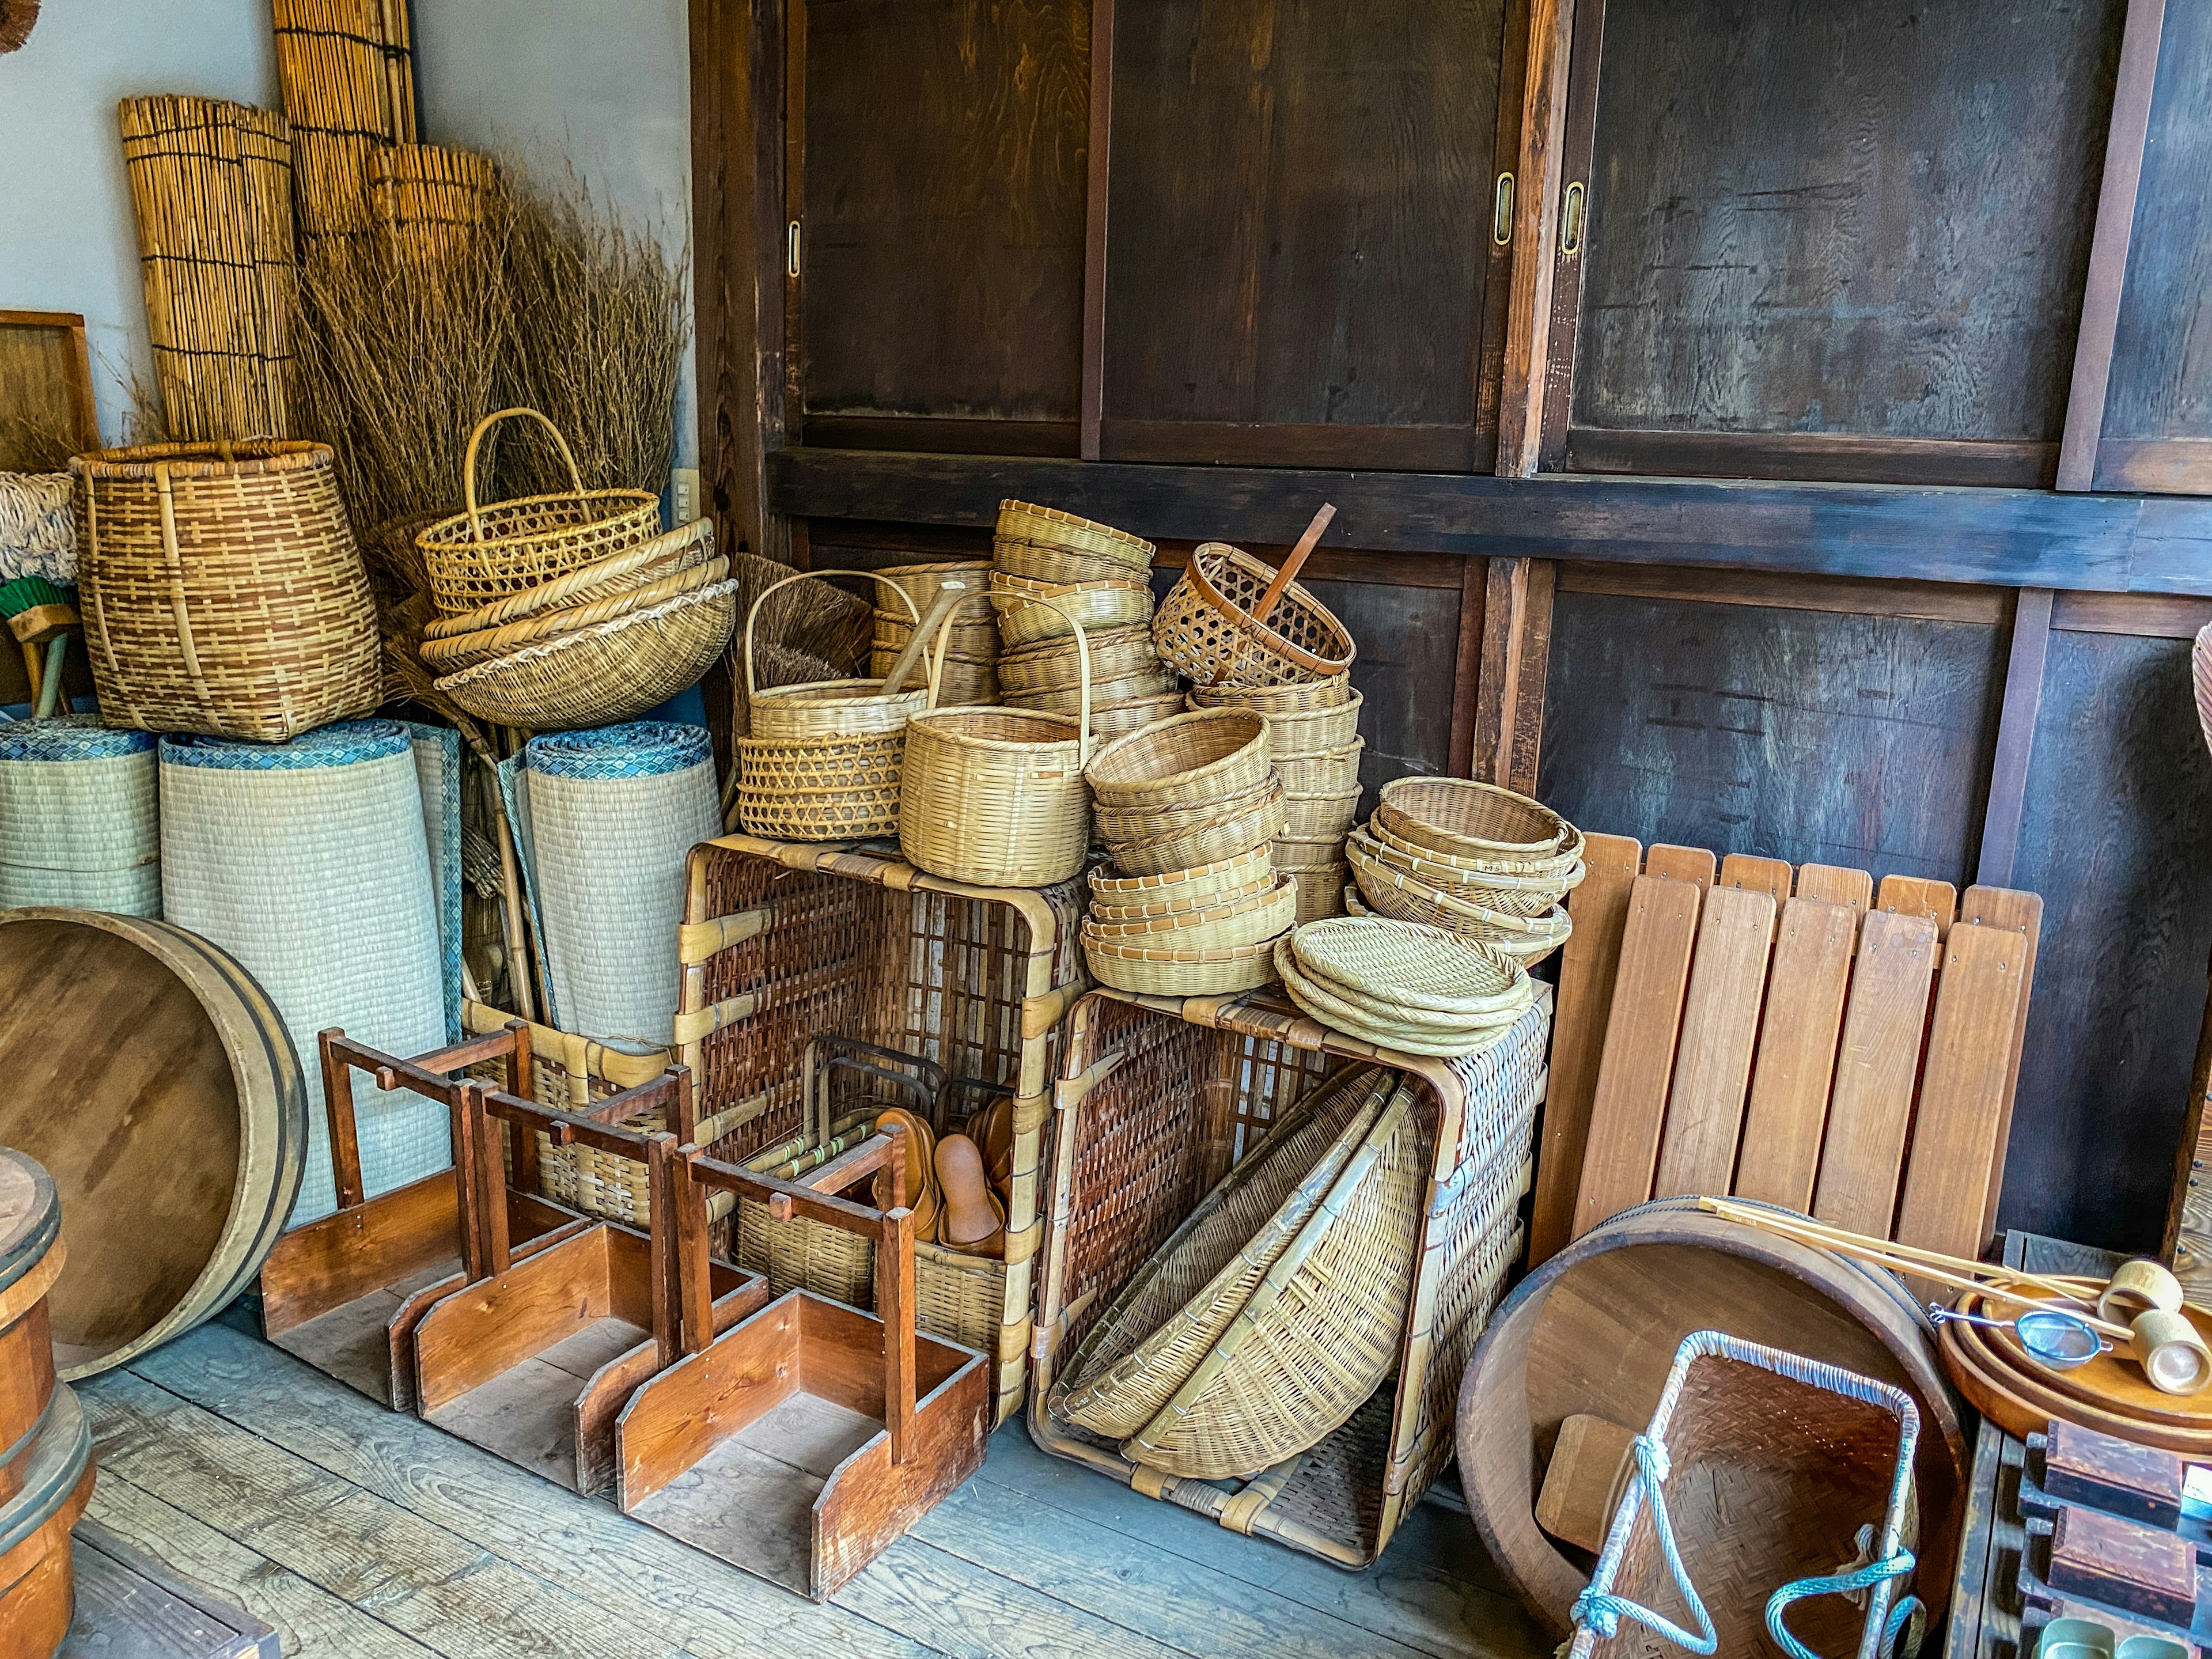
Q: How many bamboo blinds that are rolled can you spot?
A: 3